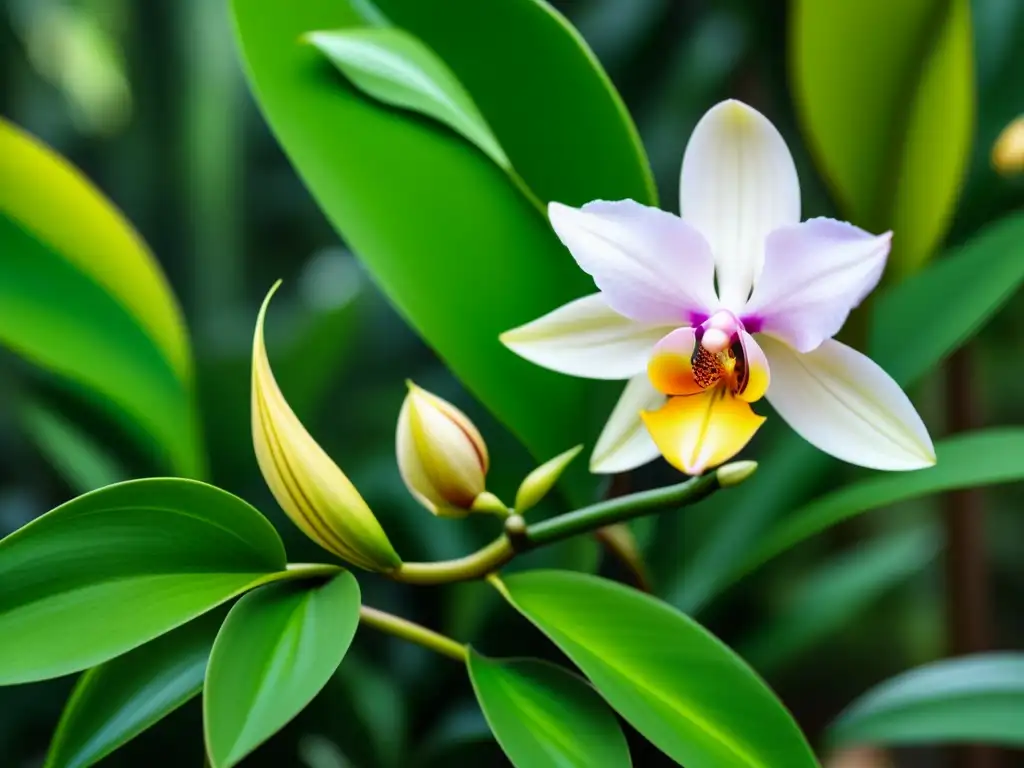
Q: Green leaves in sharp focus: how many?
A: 5